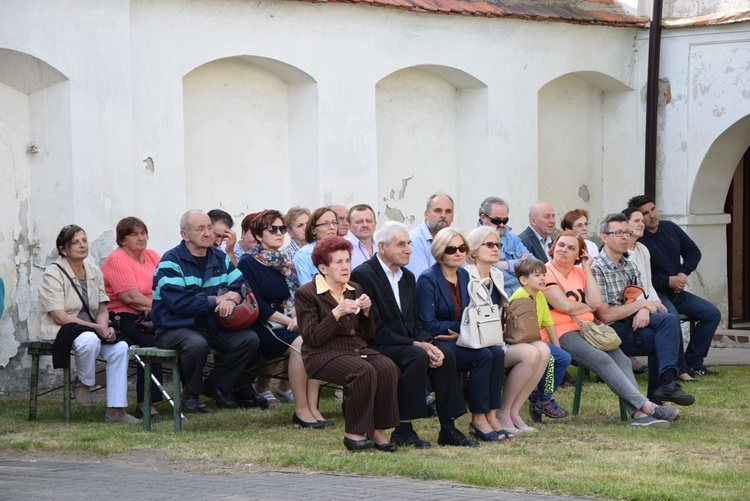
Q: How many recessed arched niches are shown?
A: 4